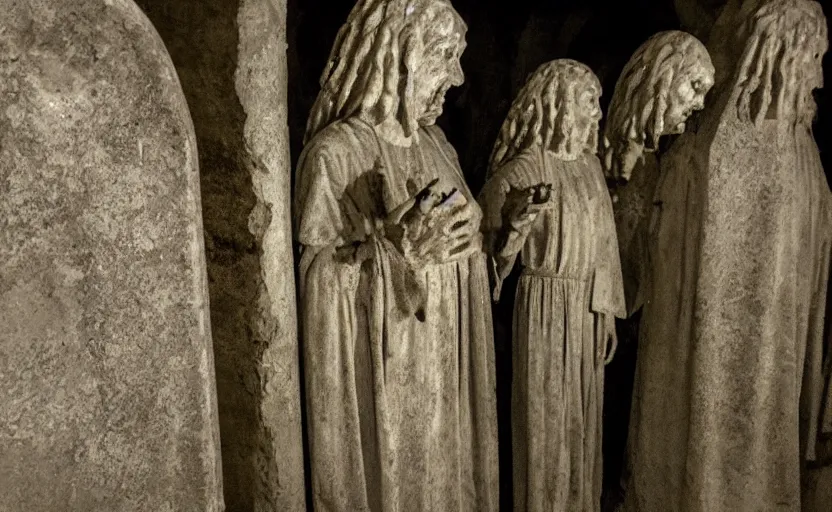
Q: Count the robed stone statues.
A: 4